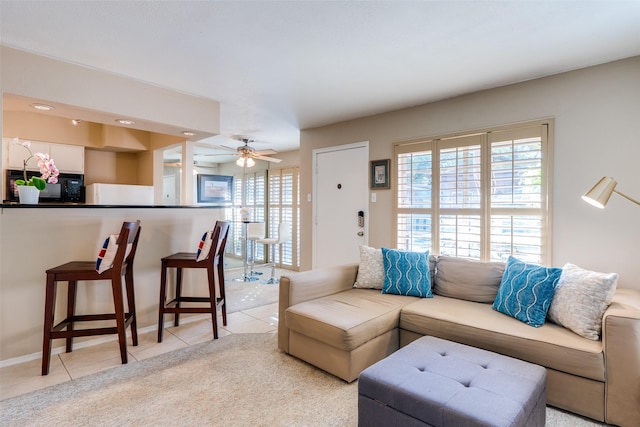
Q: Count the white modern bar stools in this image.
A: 2